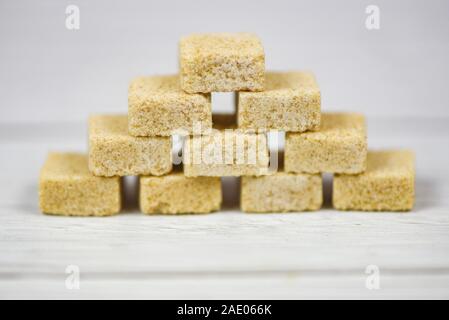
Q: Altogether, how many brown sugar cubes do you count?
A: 10